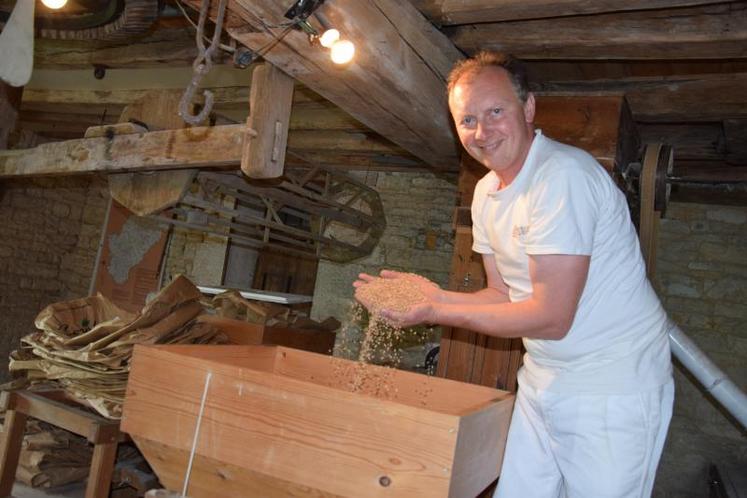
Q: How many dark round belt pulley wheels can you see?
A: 1